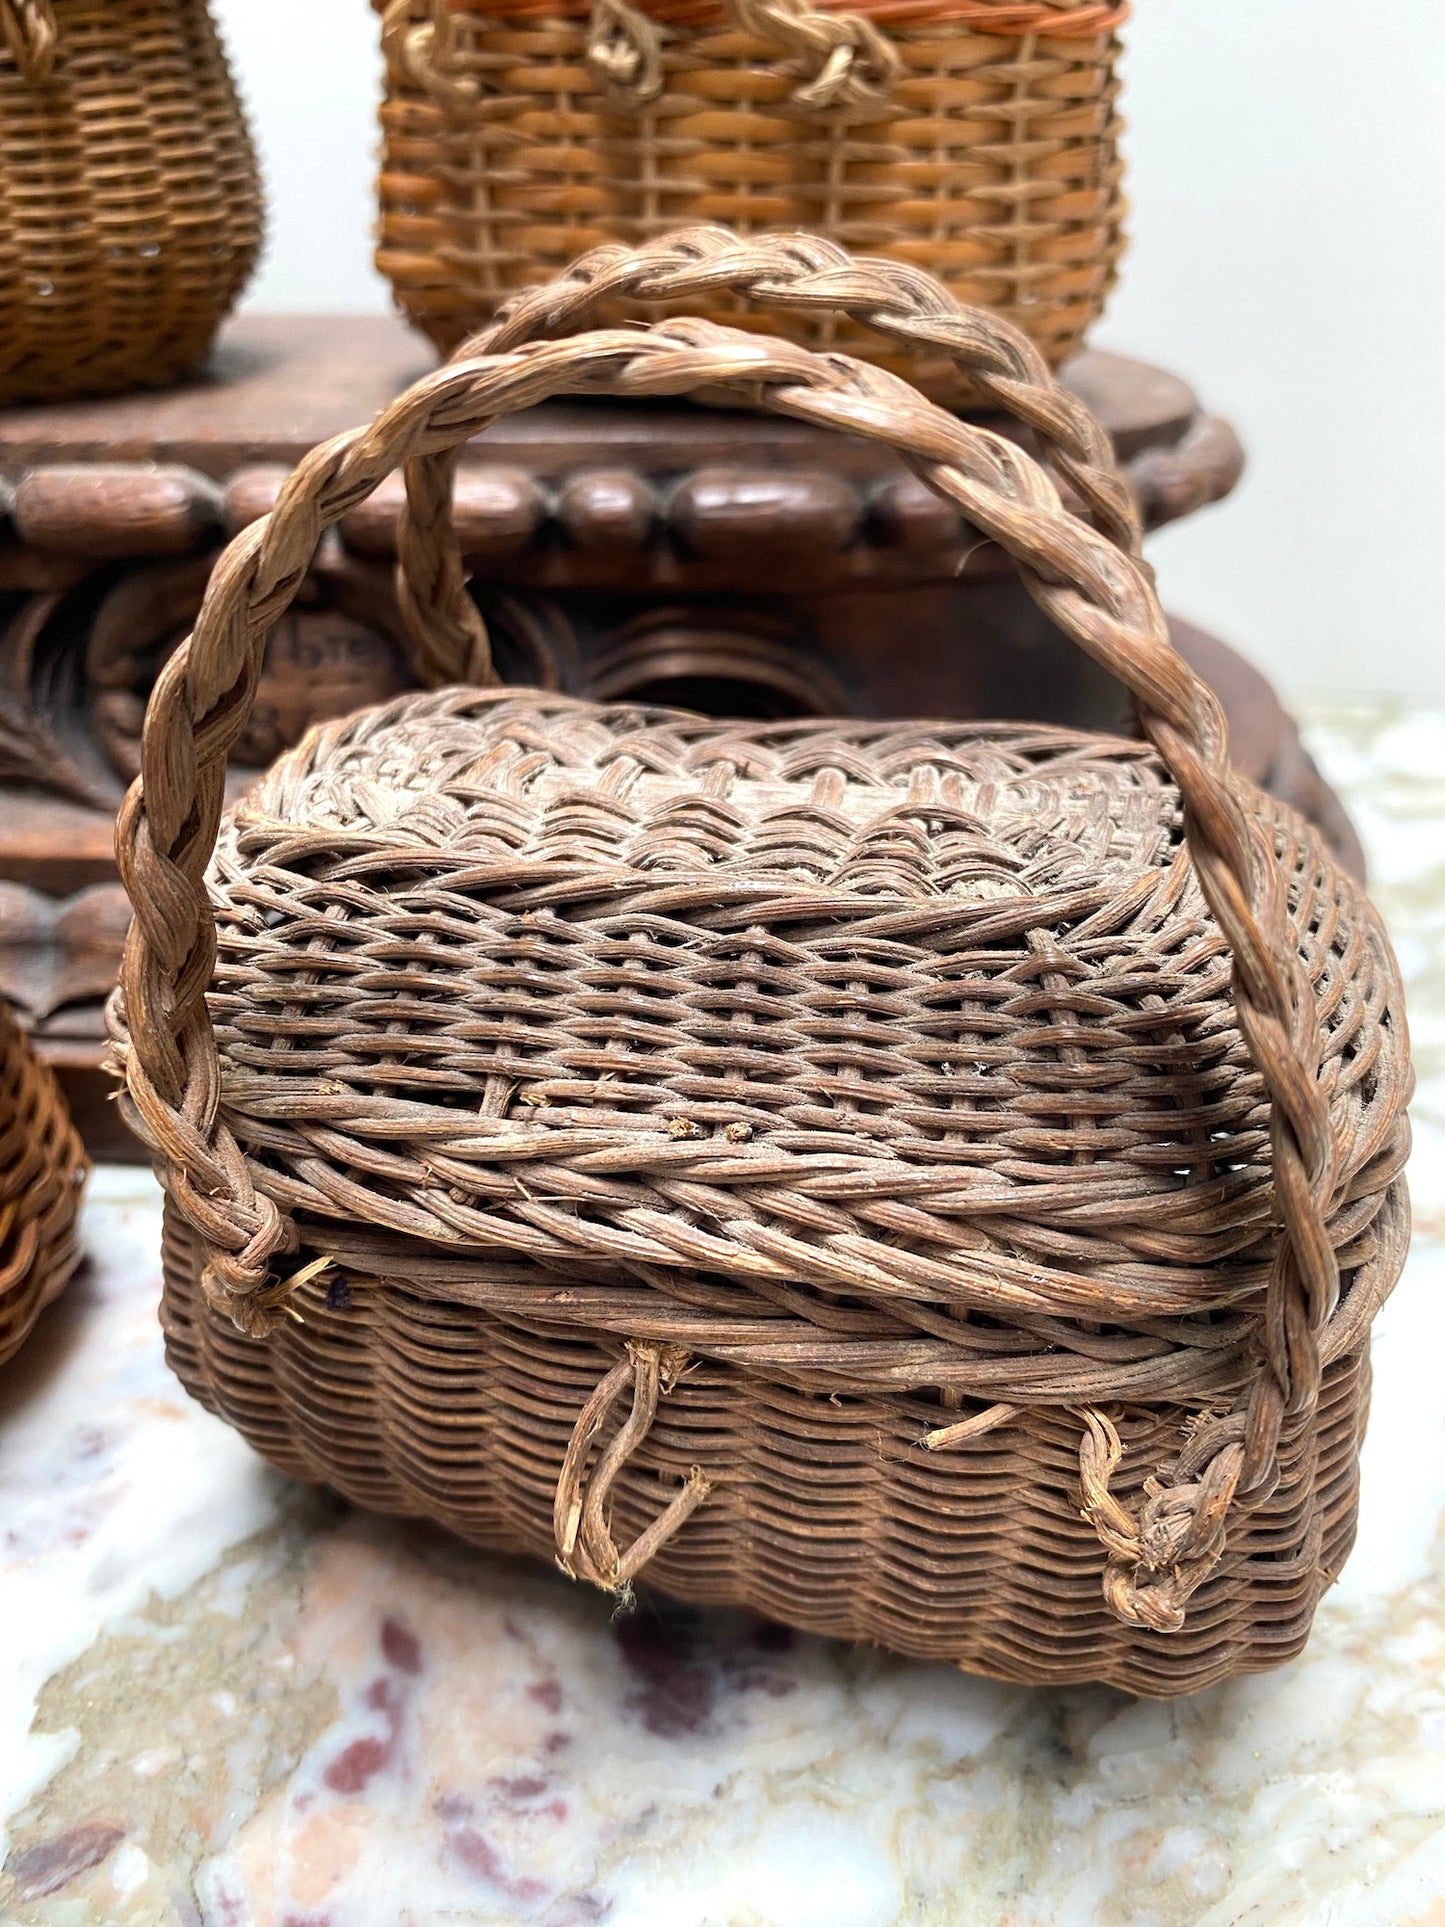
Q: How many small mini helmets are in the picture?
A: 0